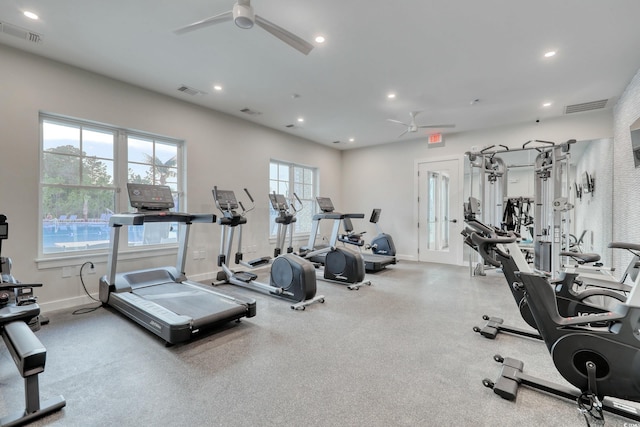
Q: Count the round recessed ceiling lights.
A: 8